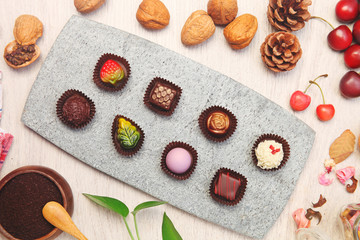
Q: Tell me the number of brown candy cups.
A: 8